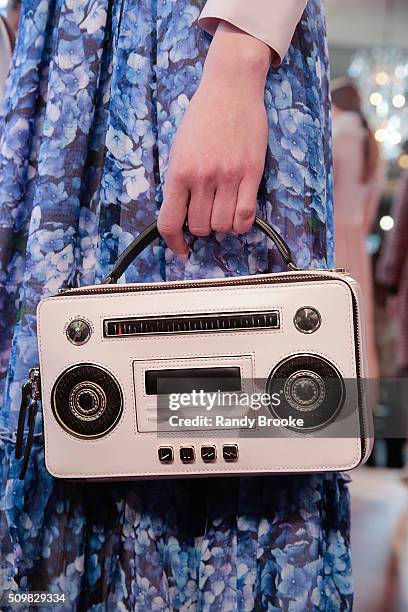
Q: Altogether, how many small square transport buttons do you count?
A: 4